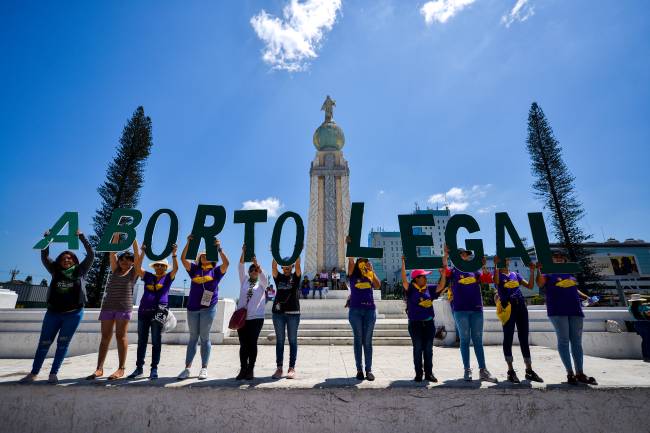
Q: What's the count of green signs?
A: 11